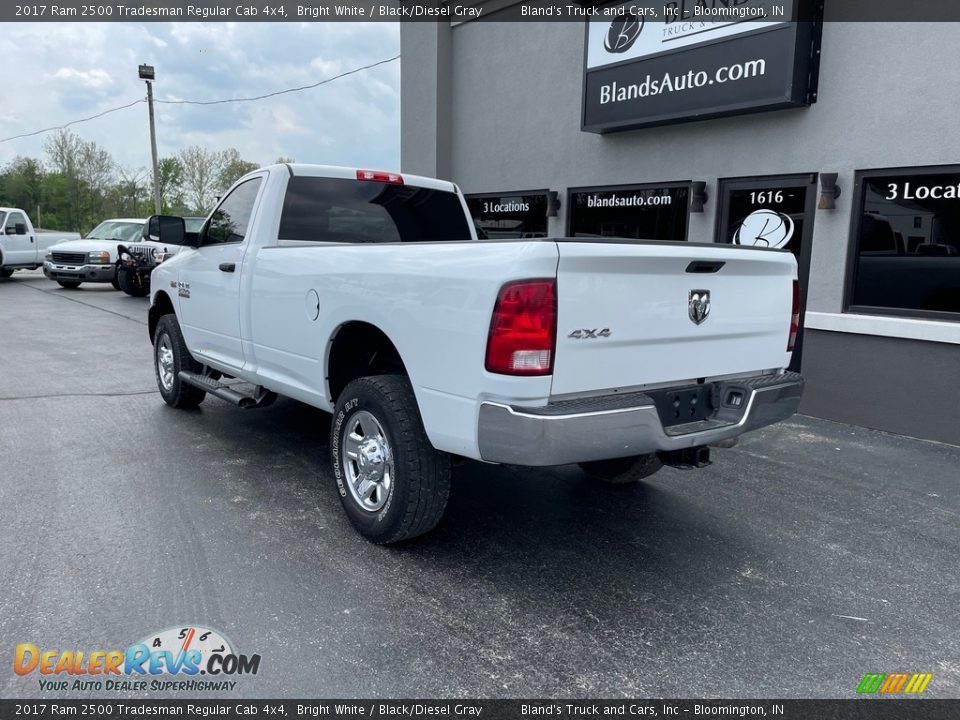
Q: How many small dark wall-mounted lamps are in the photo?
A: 3